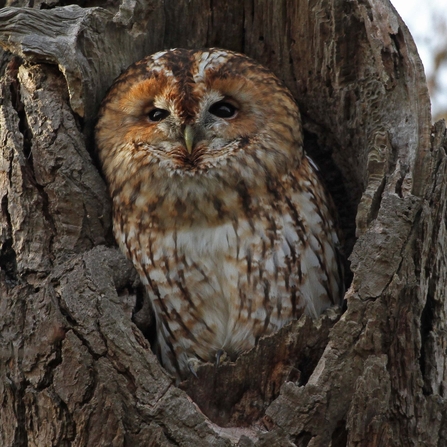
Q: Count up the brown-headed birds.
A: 1